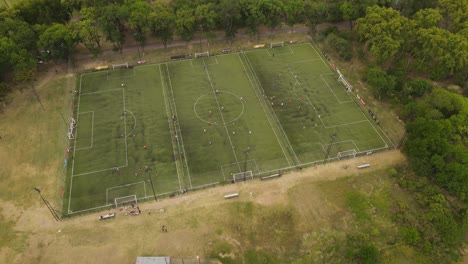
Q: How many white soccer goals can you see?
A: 8